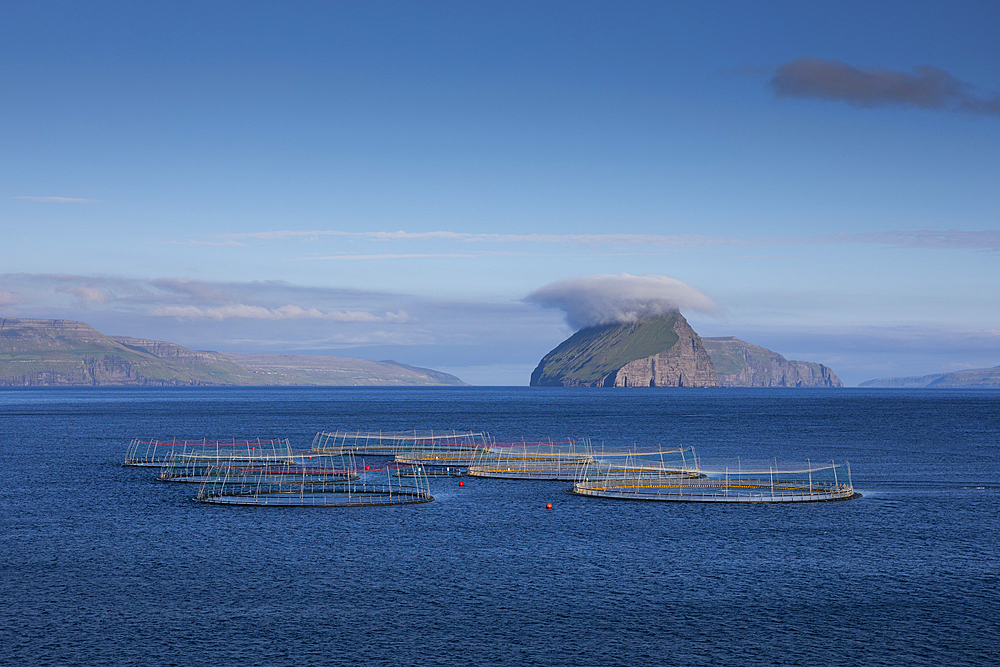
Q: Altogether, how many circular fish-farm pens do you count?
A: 7